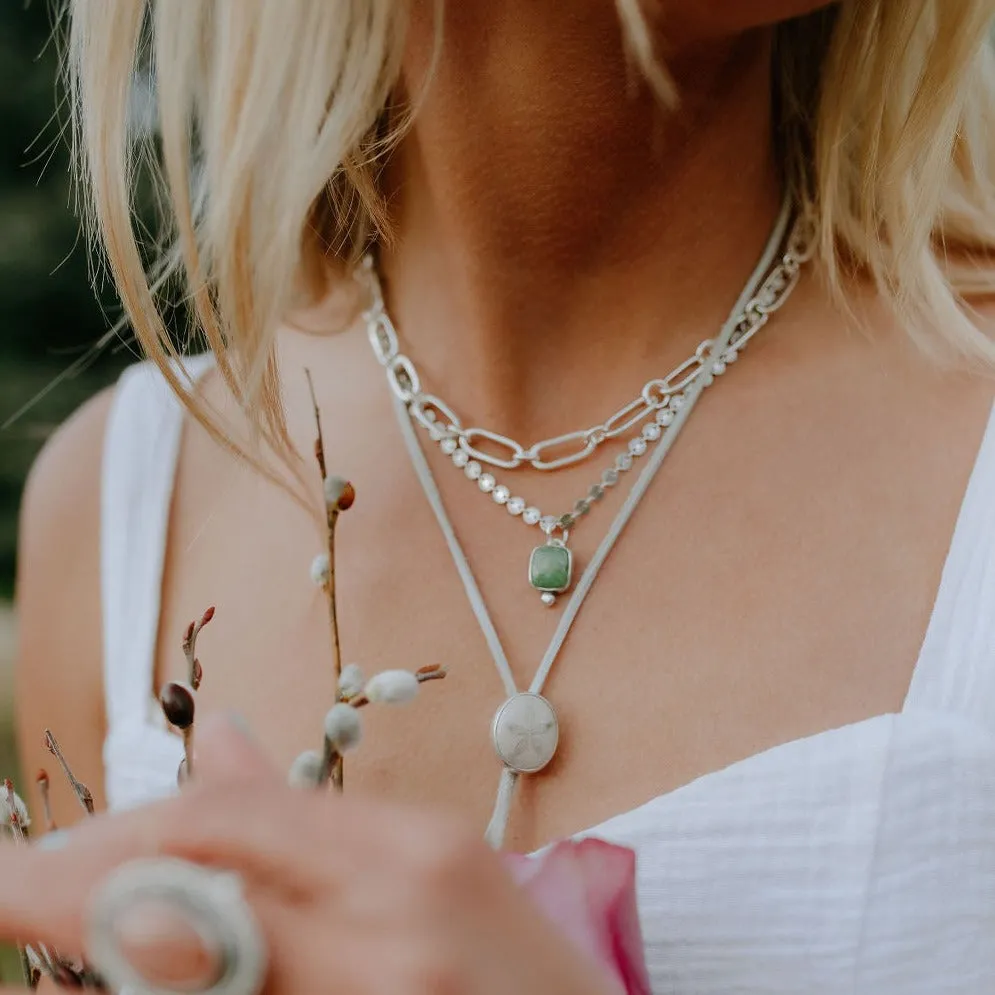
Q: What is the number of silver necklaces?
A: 2